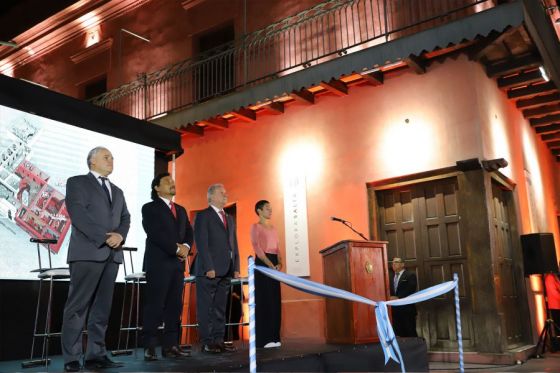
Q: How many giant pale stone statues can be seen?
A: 0